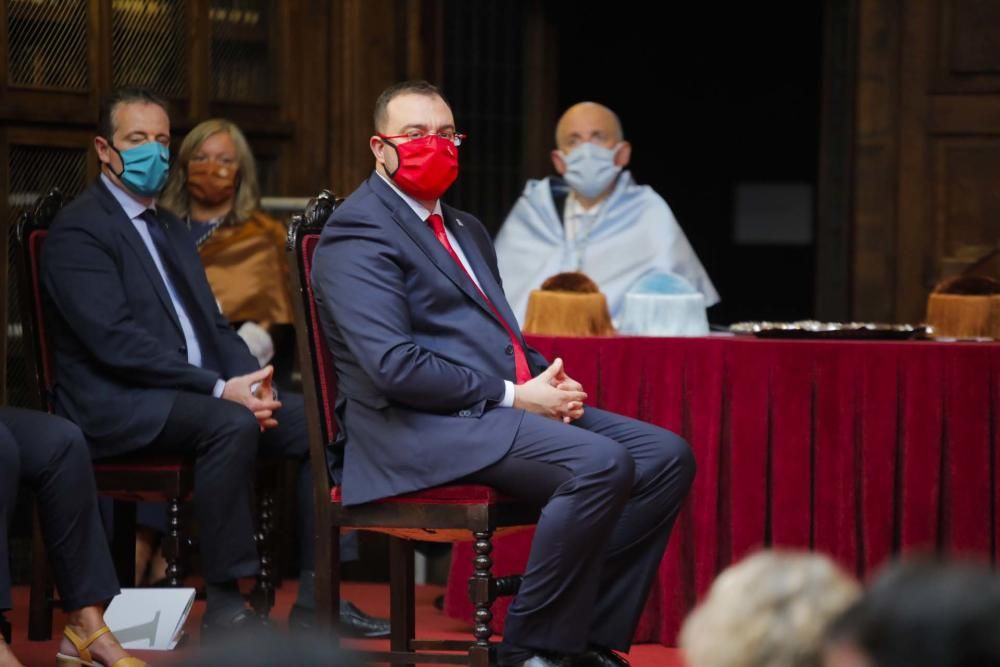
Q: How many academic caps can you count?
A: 3